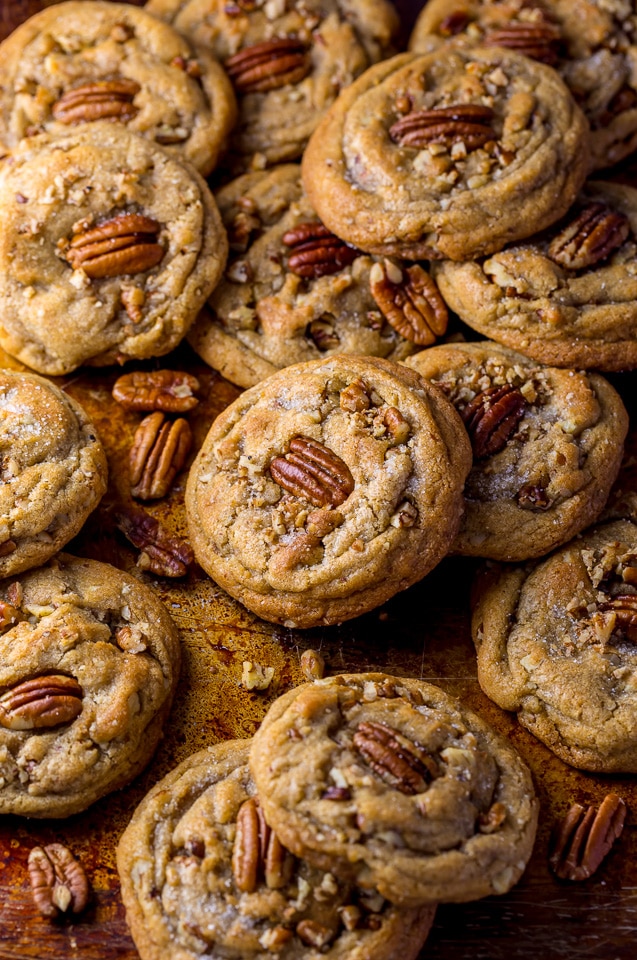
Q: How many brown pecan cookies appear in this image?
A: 14